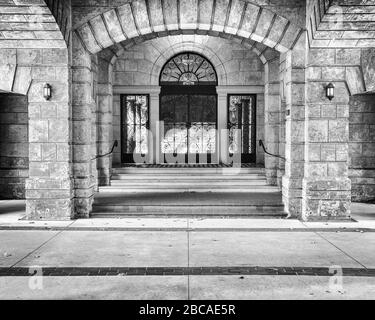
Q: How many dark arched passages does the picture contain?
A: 2